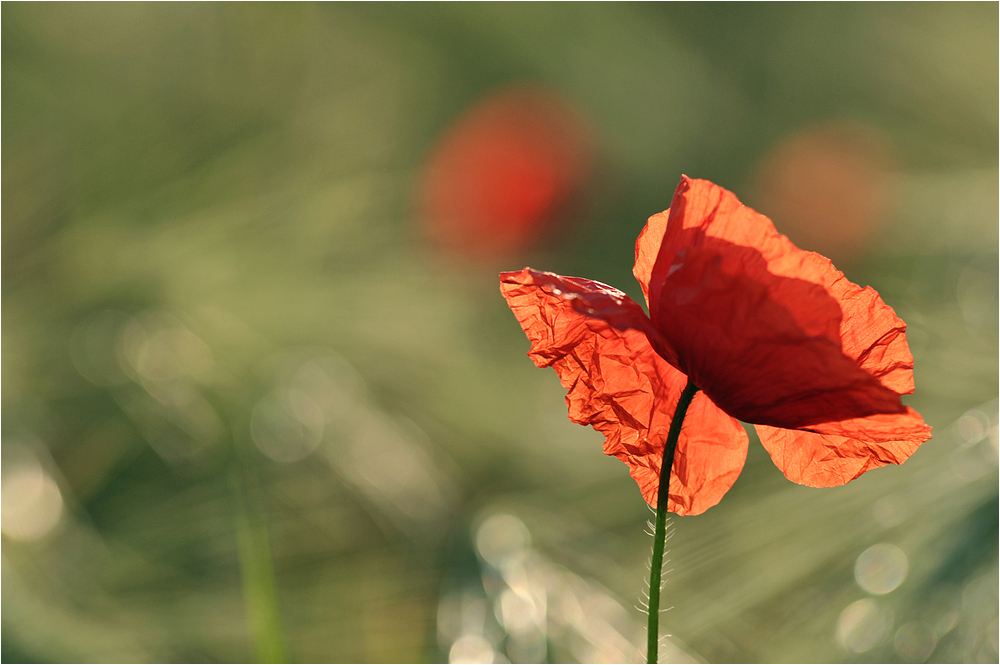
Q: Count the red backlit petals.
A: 4